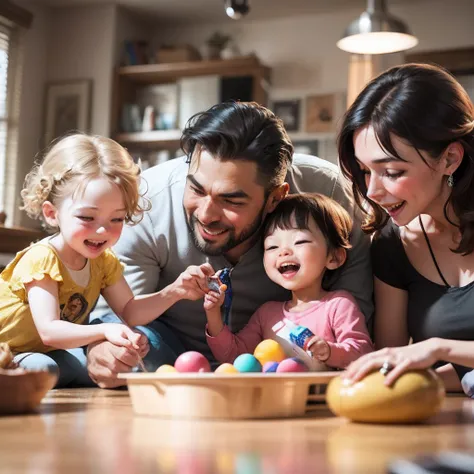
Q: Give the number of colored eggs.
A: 7